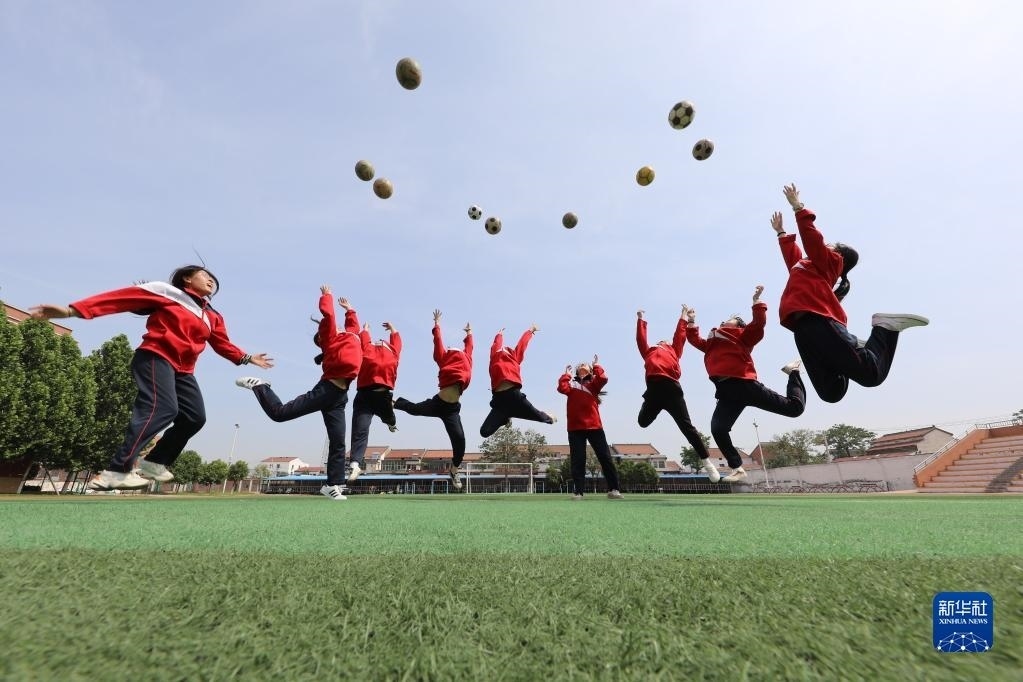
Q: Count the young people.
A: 9